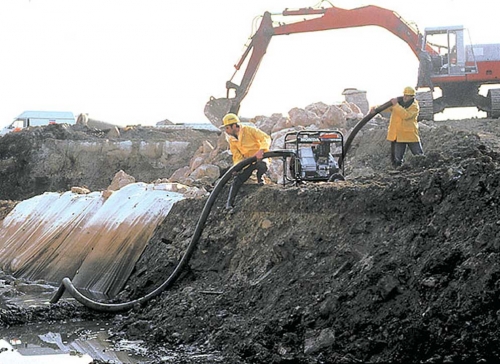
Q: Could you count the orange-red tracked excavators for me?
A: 1